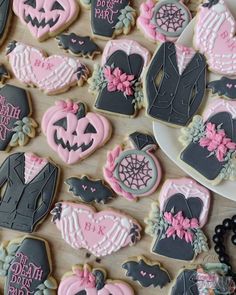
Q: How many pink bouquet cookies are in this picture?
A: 3